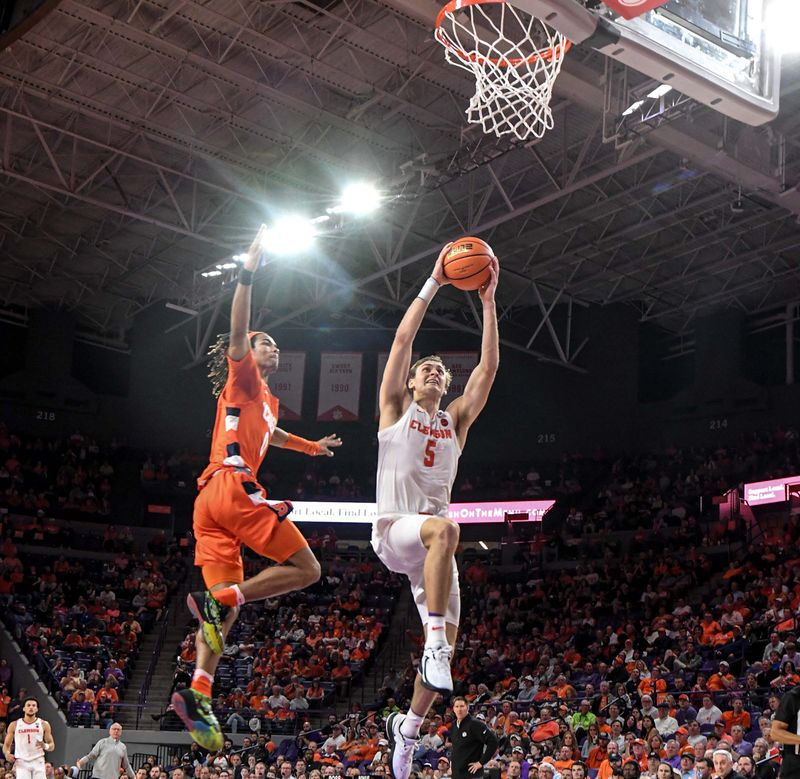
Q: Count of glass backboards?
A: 1